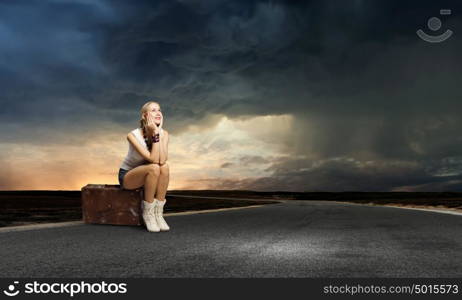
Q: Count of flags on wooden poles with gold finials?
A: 0